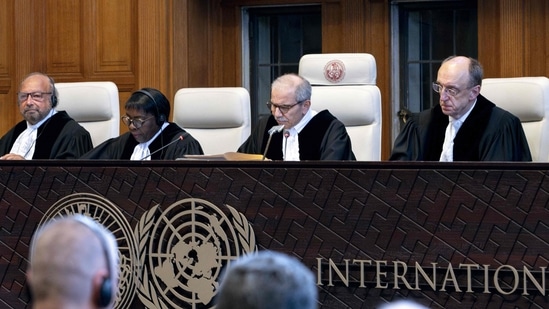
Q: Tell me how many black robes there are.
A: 4